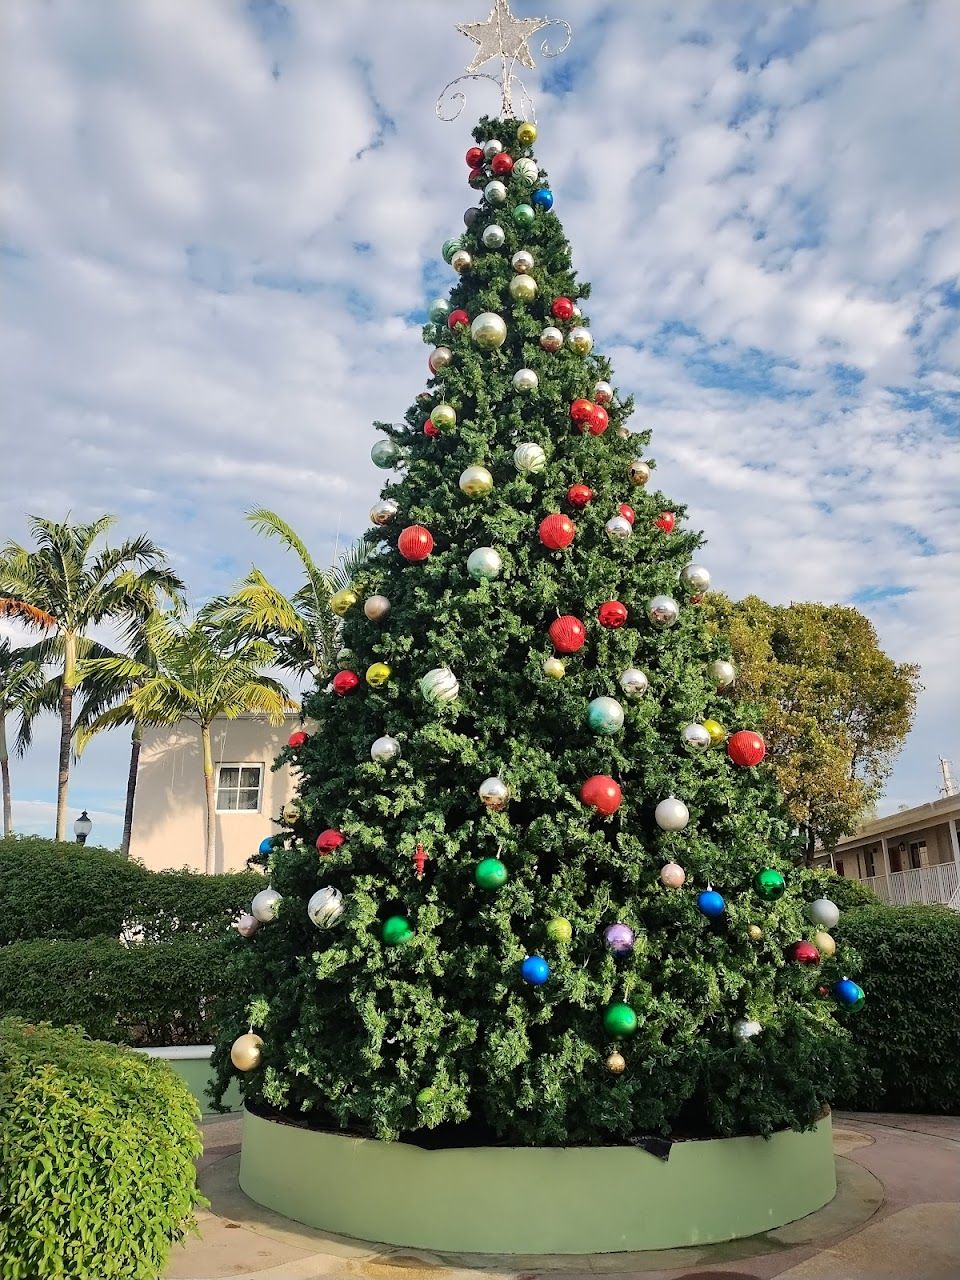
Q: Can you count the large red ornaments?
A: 5